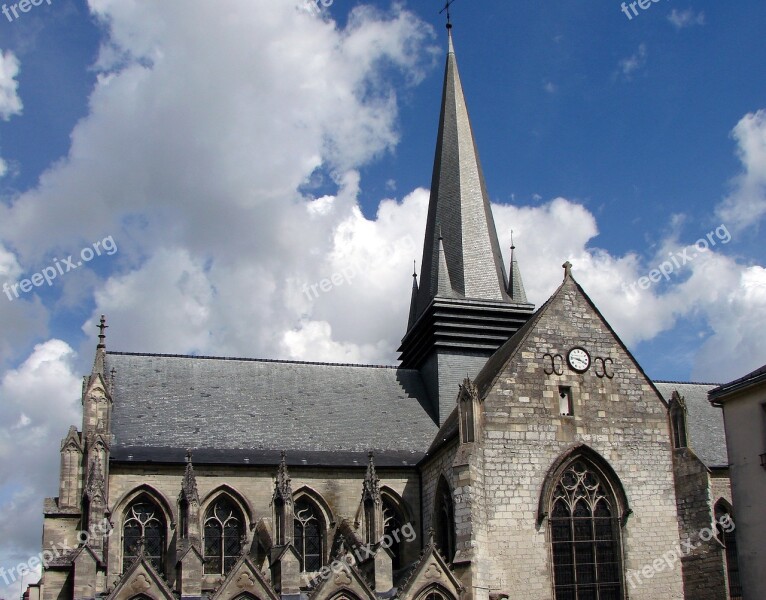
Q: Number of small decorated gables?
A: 4